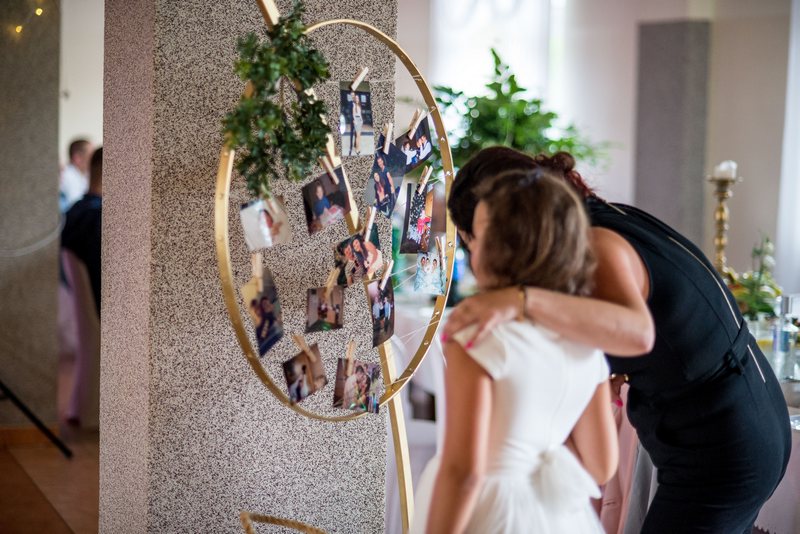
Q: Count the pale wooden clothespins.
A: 13